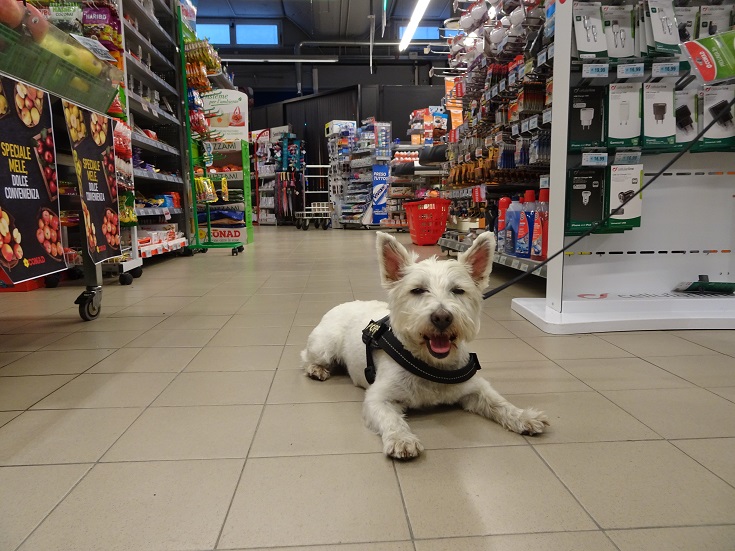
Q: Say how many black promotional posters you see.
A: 2